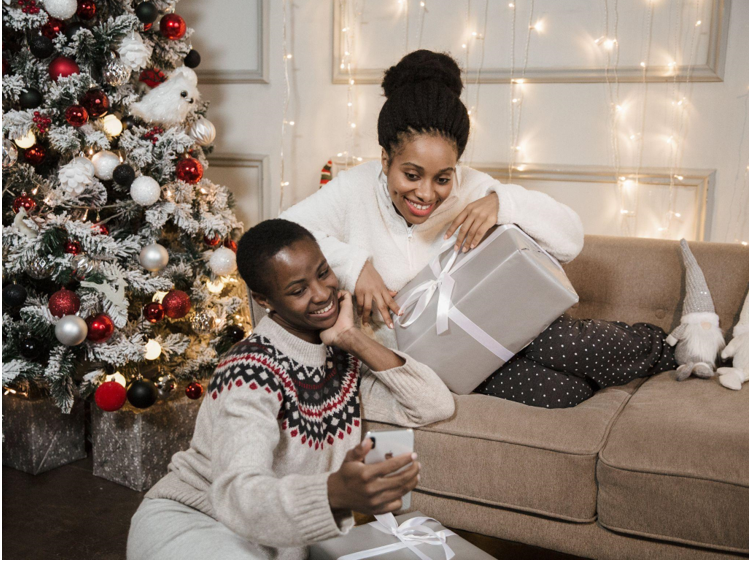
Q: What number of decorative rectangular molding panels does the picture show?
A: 4